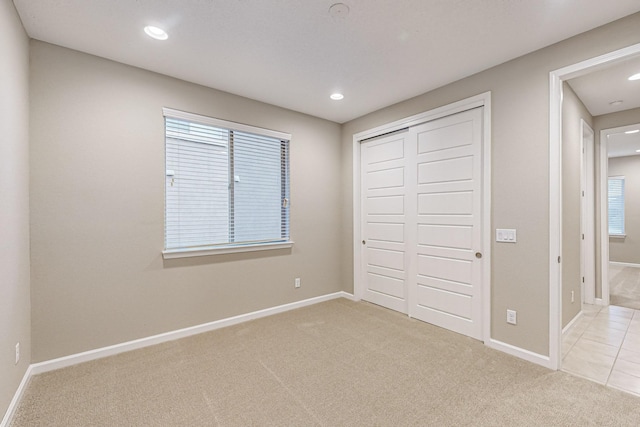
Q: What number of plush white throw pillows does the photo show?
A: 0